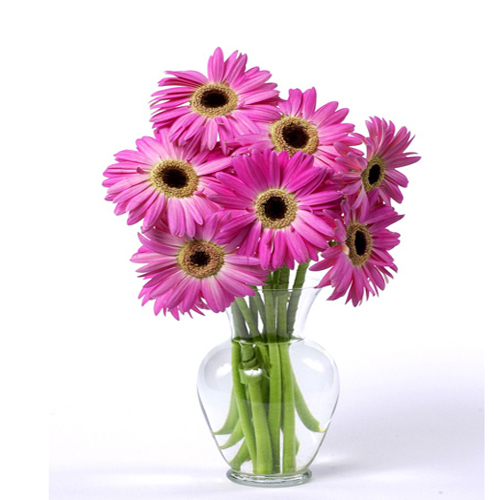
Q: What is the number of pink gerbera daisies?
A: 7